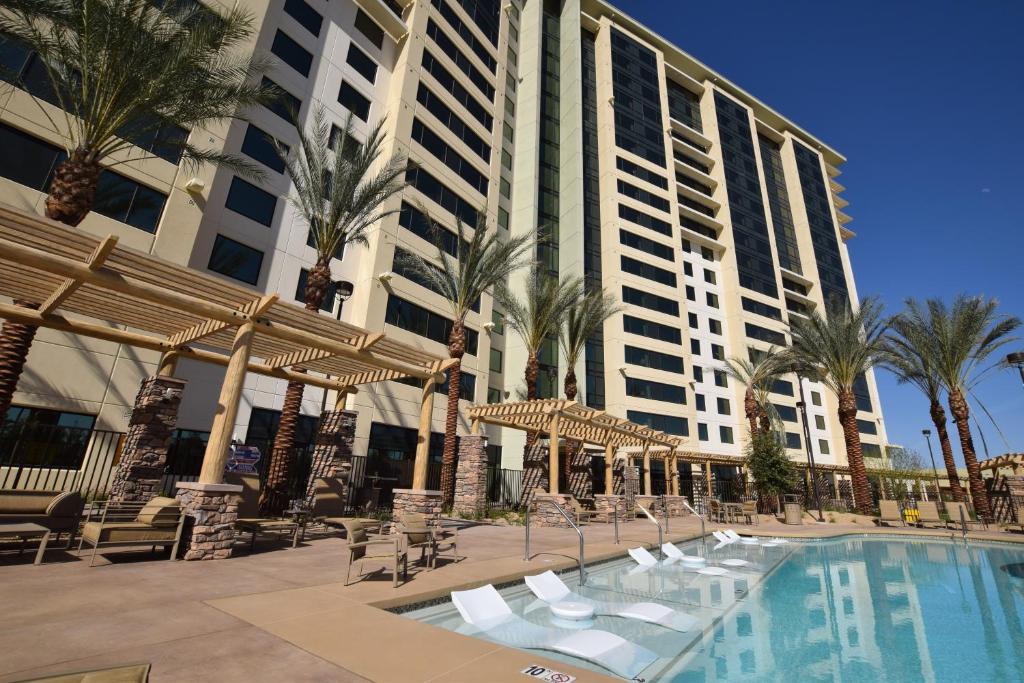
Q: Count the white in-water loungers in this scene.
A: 6